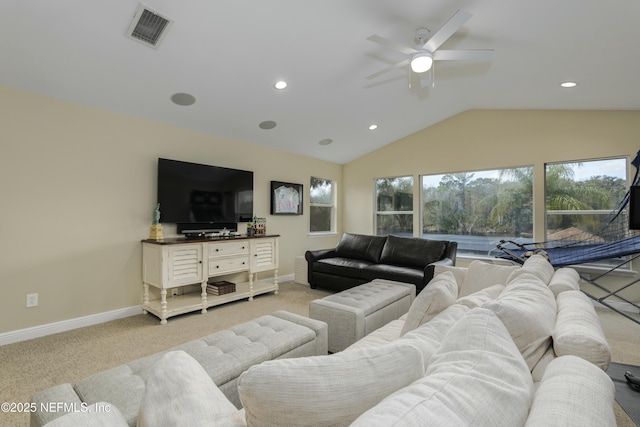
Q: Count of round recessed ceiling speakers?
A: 3